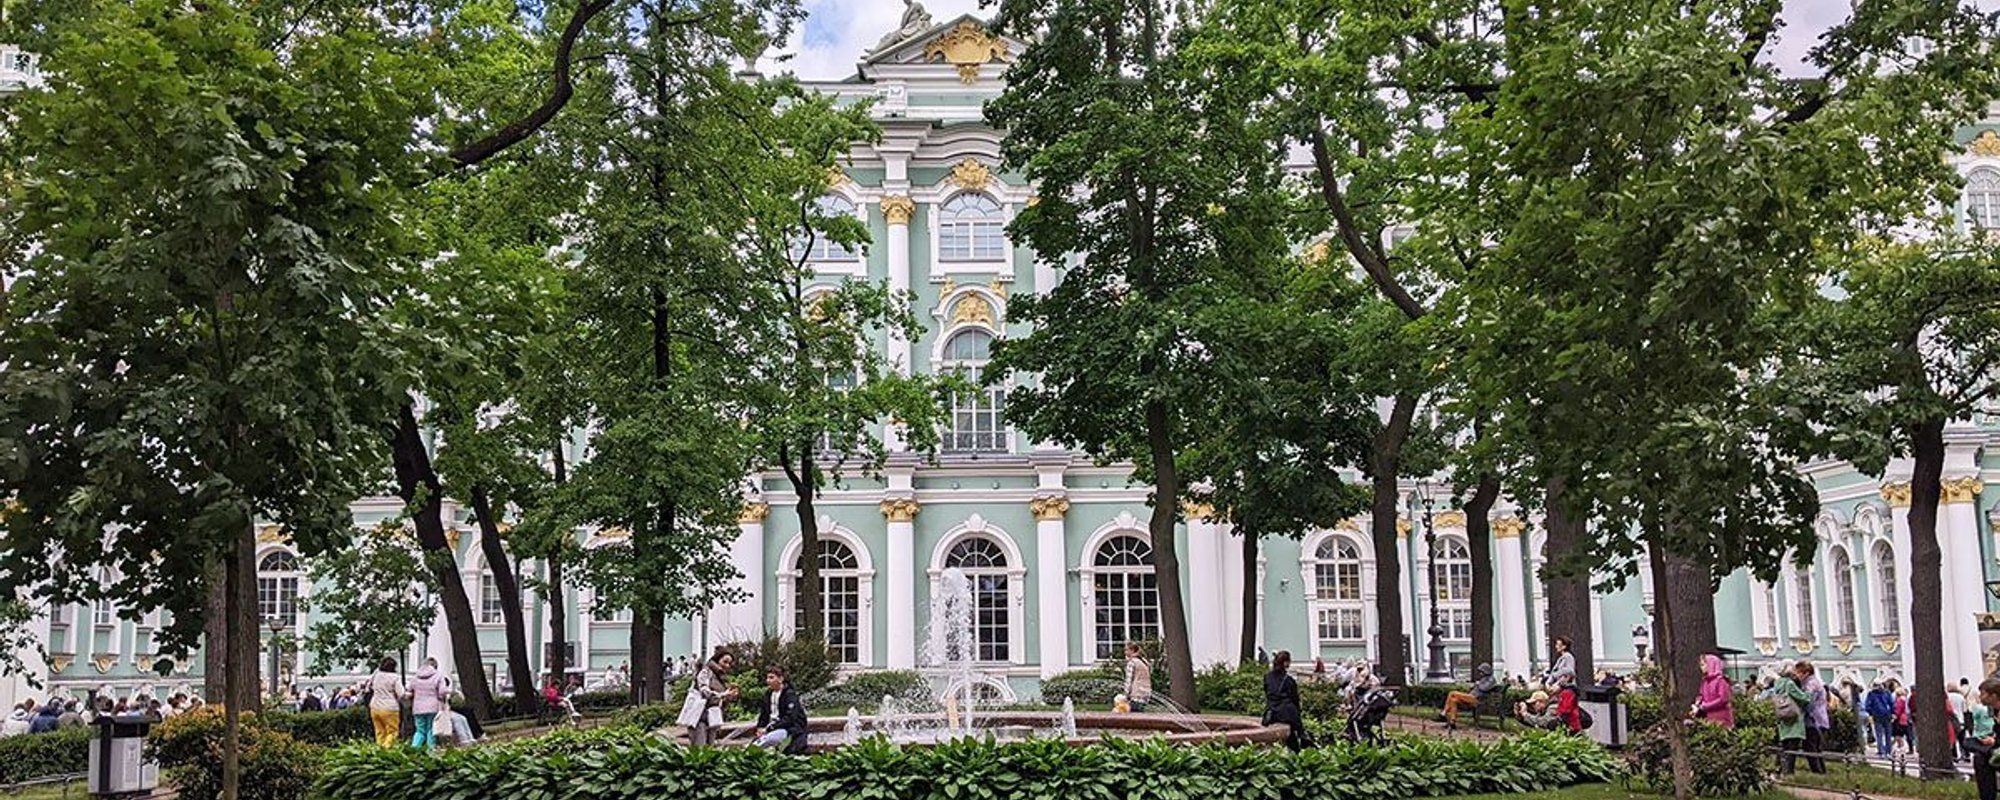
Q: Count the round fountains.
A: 1